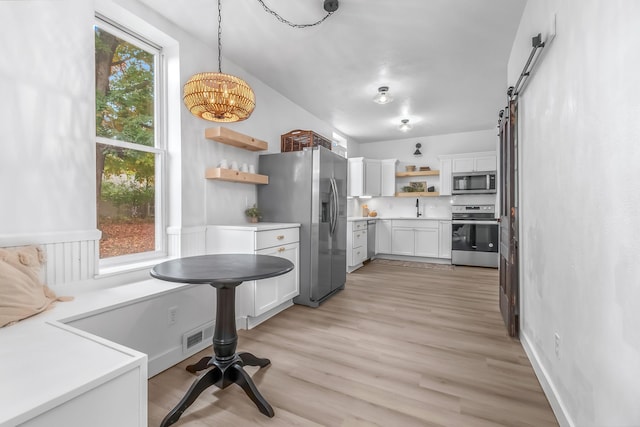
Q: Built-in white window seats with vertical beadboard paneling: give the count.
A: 1